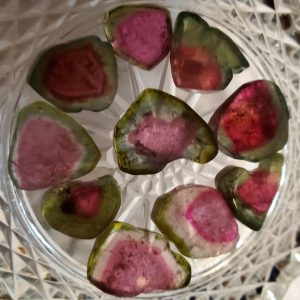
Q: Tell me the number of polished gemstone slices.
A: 10